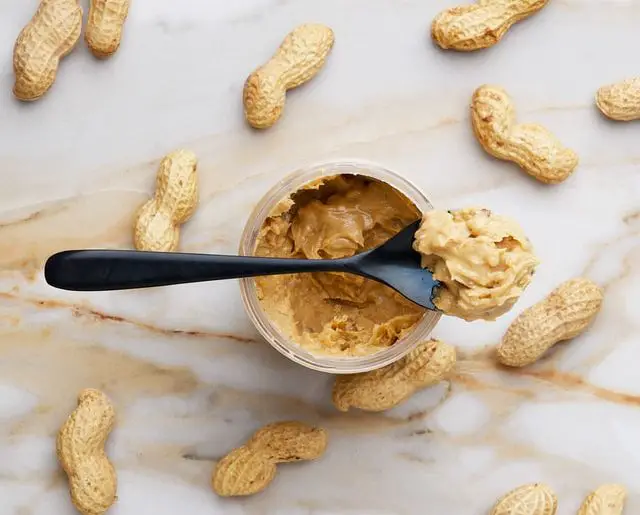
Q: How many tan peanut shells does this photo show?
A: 13